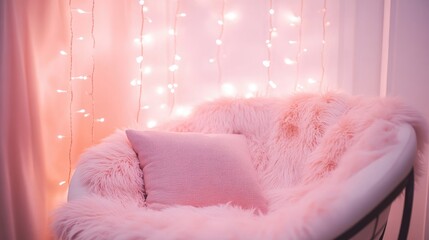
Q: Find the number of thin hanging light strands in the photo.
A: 8